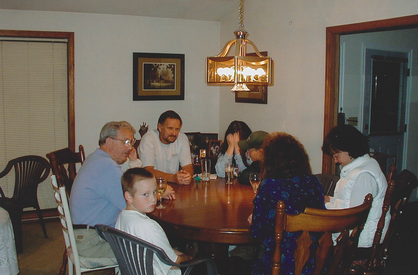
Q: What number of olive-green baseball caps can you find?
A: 1